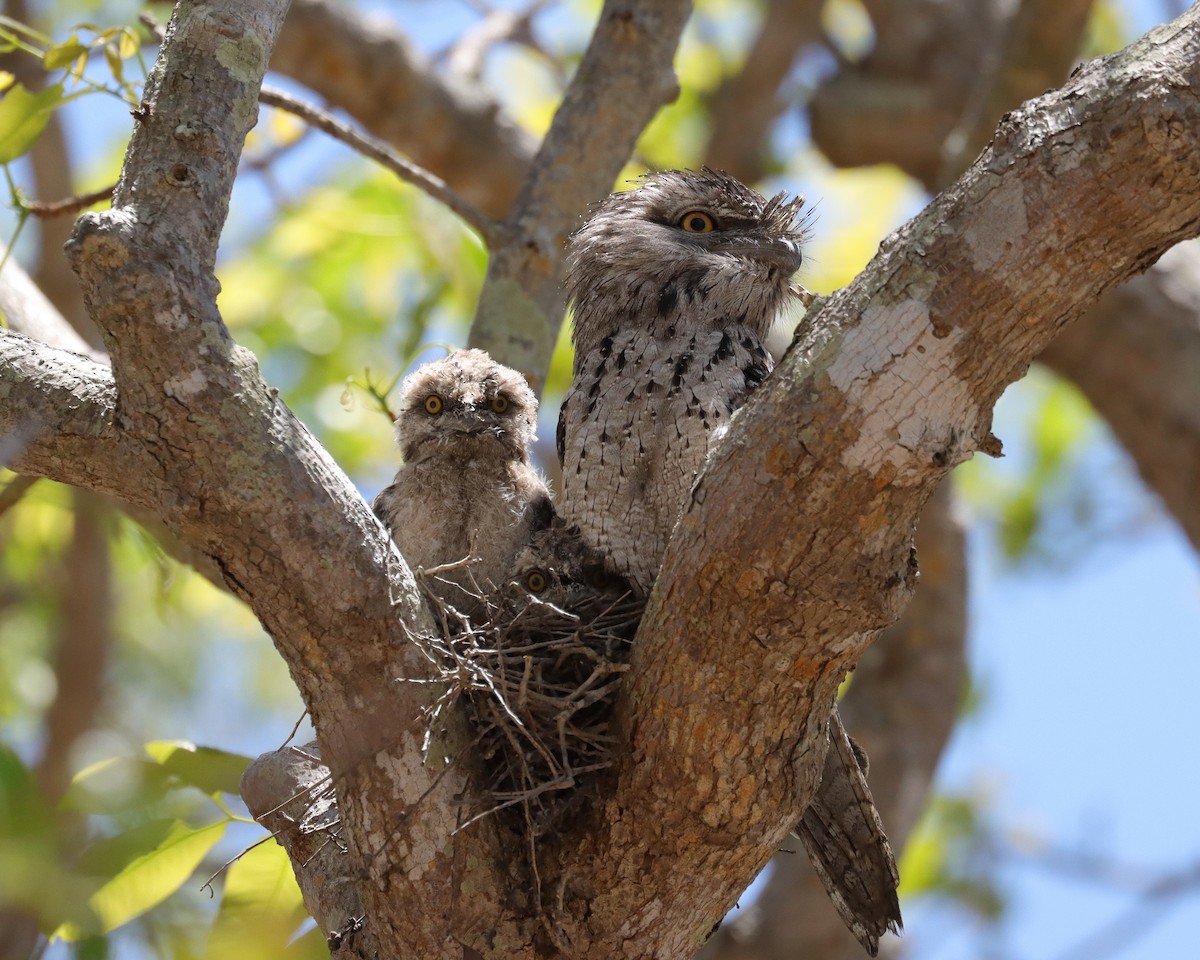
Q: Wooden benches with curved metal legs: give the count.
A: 0